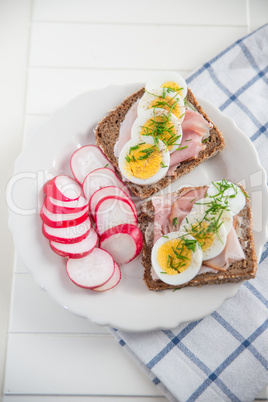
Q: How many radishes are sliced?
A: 12